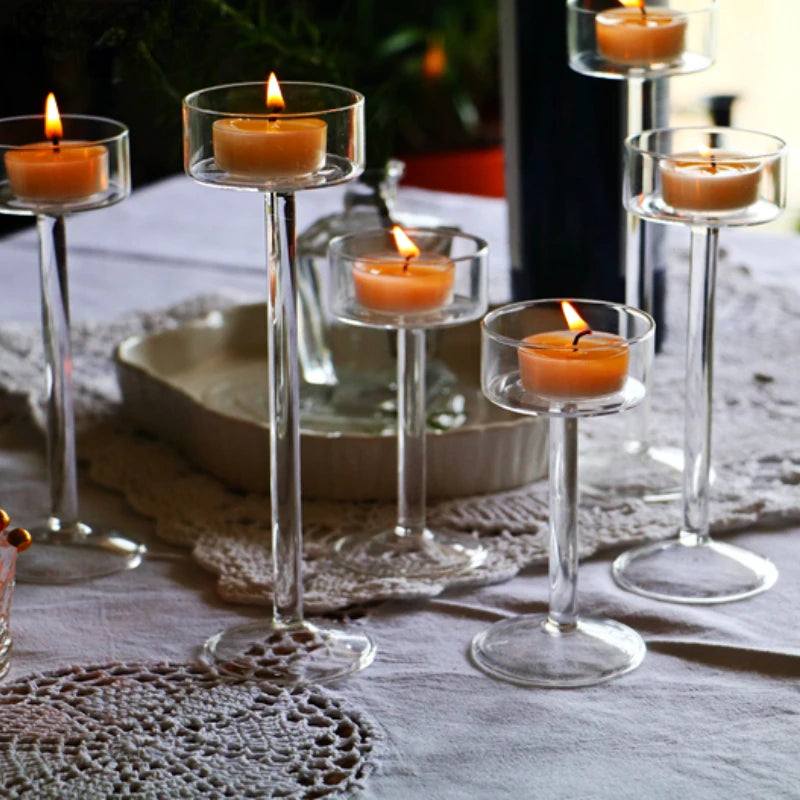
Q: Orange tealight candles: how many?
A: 6